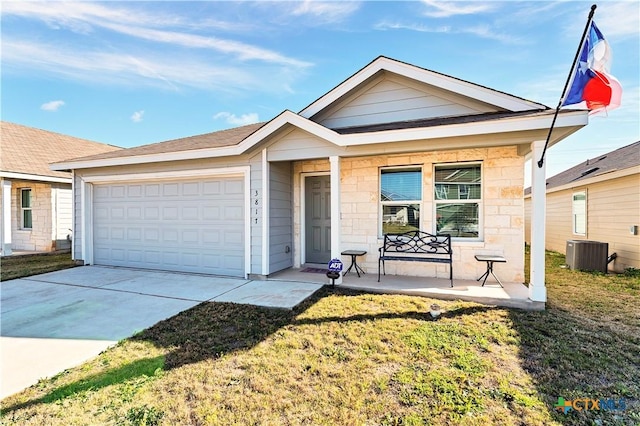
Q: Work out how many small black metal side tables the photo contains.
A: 2